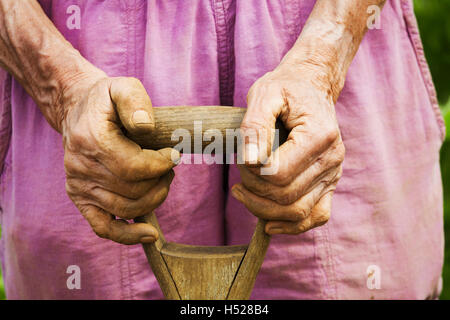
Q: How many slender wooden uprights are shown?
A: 2